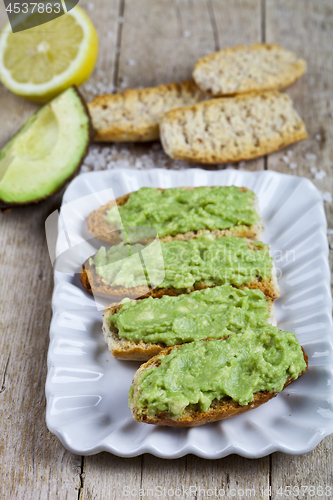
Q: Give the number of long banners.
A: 0